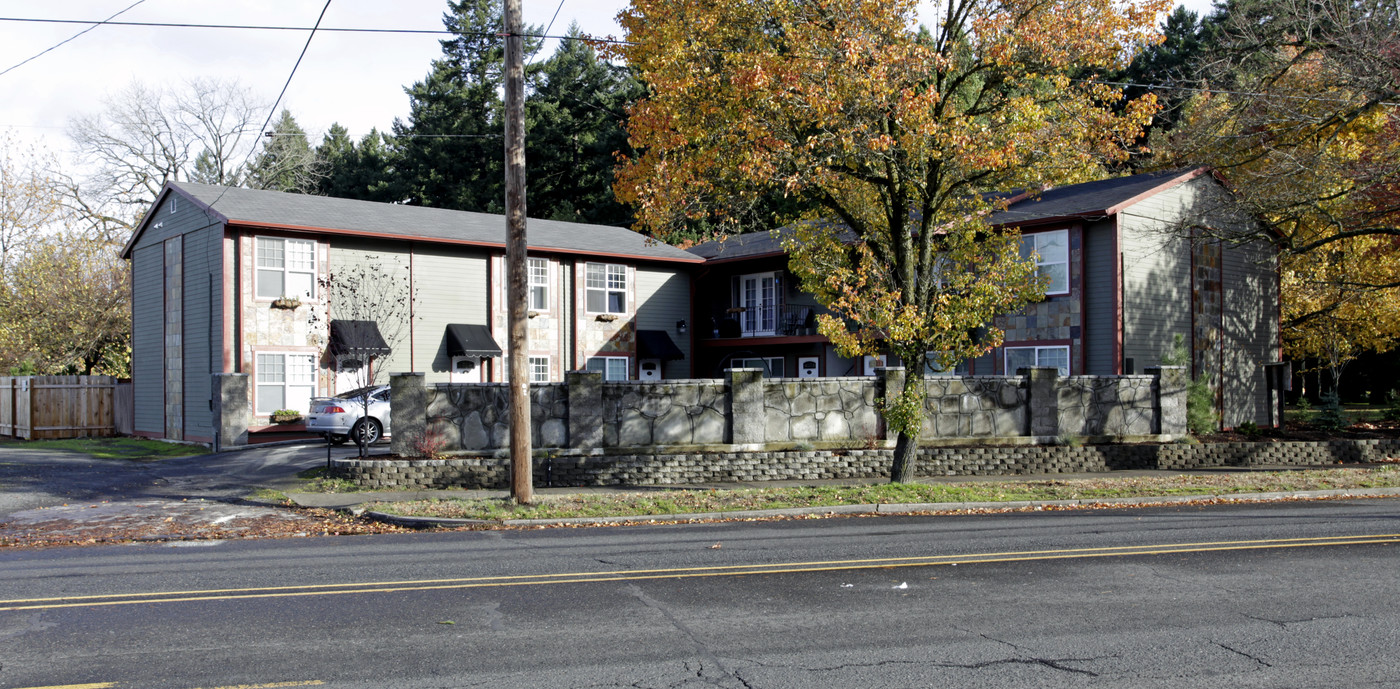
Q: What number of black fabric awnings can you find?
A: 3